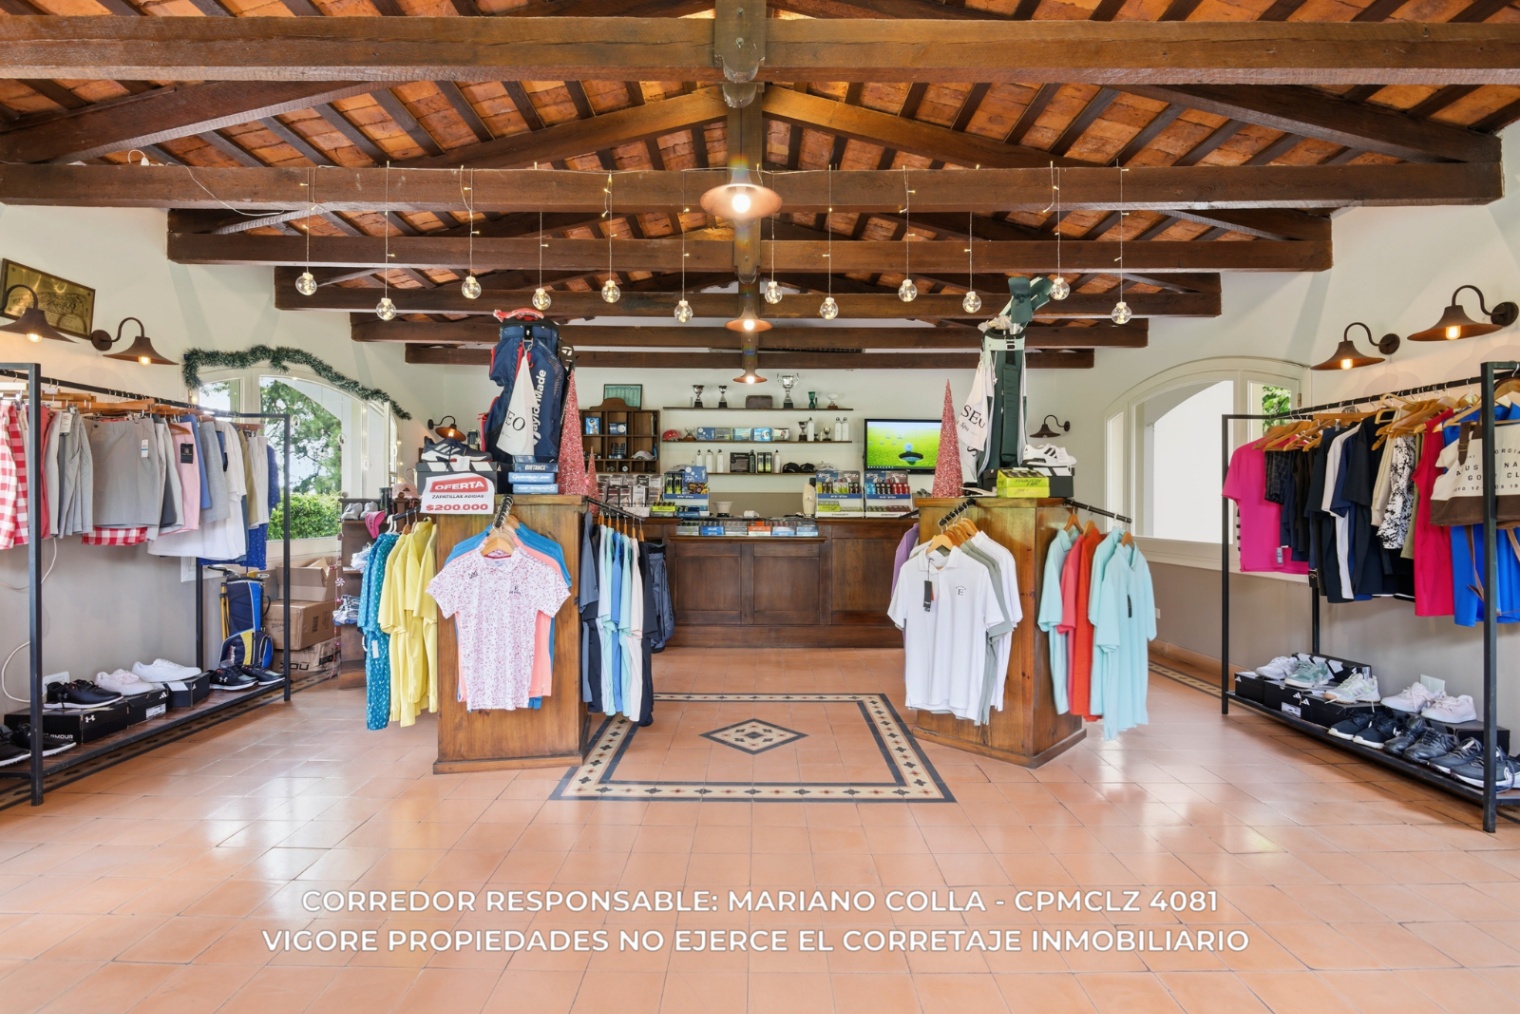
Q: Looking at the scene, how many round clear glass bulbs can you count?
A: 12